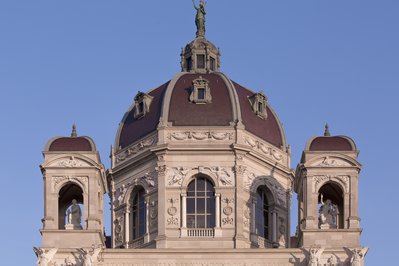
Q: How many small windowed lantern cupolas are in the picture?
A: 1